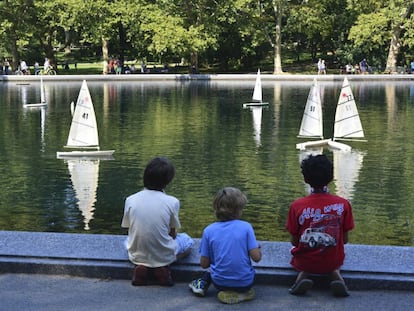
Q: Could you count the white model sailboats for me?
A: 5